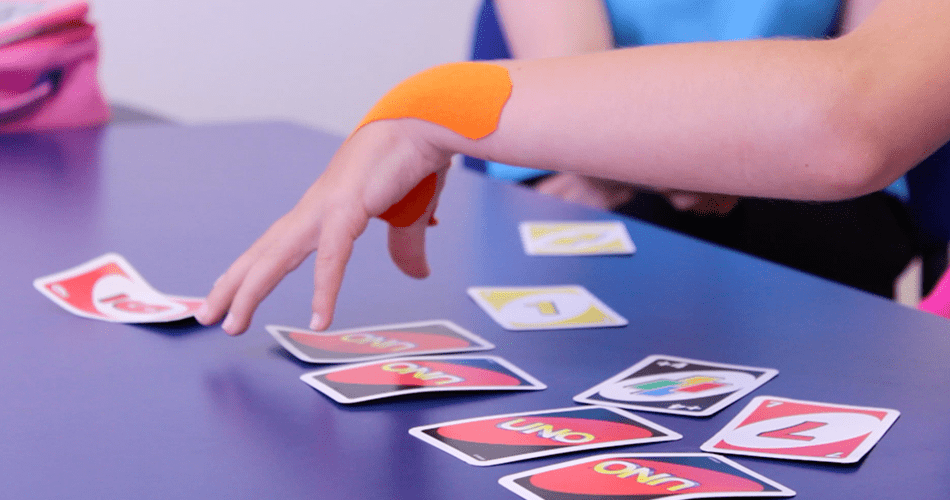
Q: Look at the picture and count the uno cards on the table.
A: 9